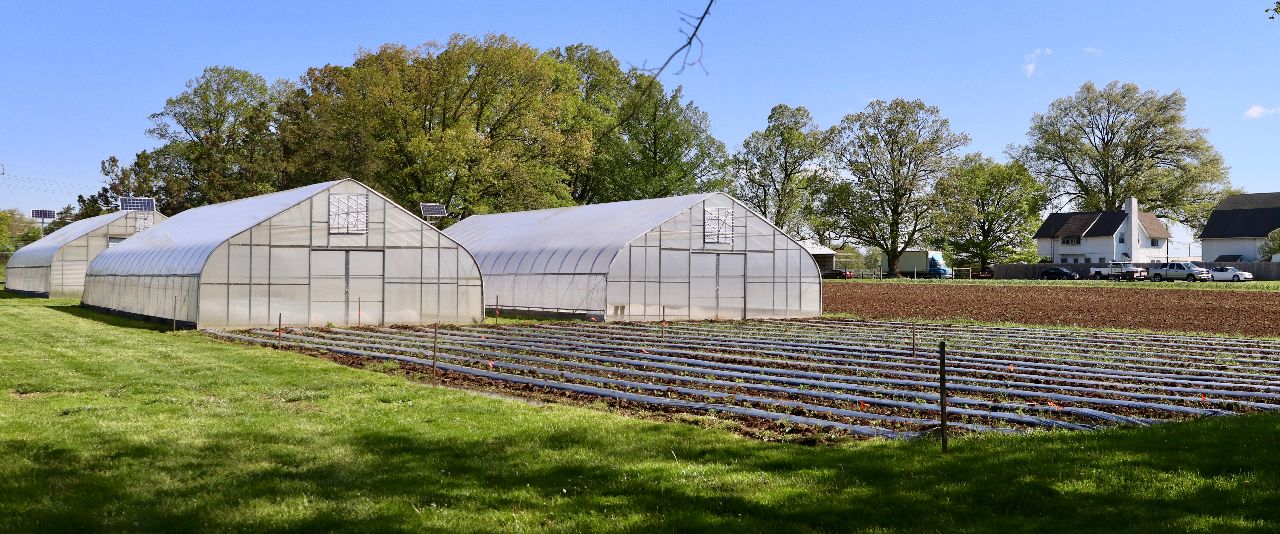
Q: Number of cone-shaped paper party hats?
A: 0